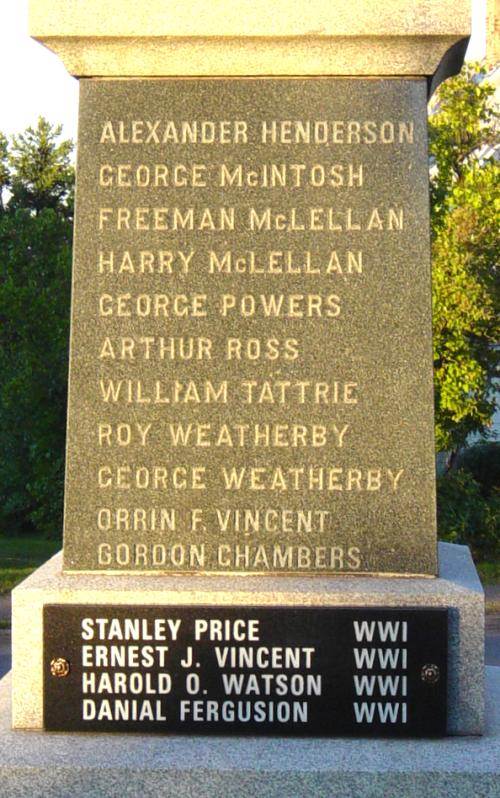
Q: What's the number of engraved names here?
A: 15